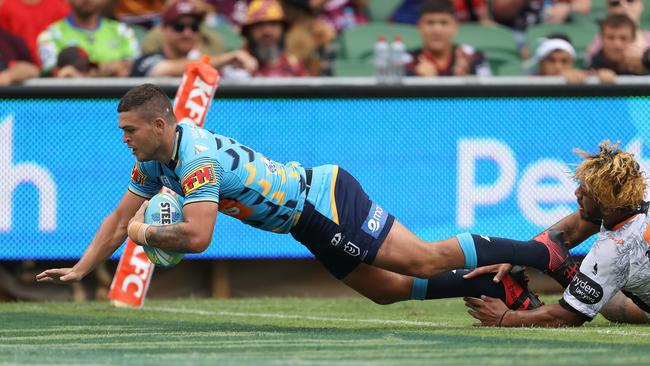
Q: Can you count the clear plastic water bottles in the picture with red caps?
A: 2